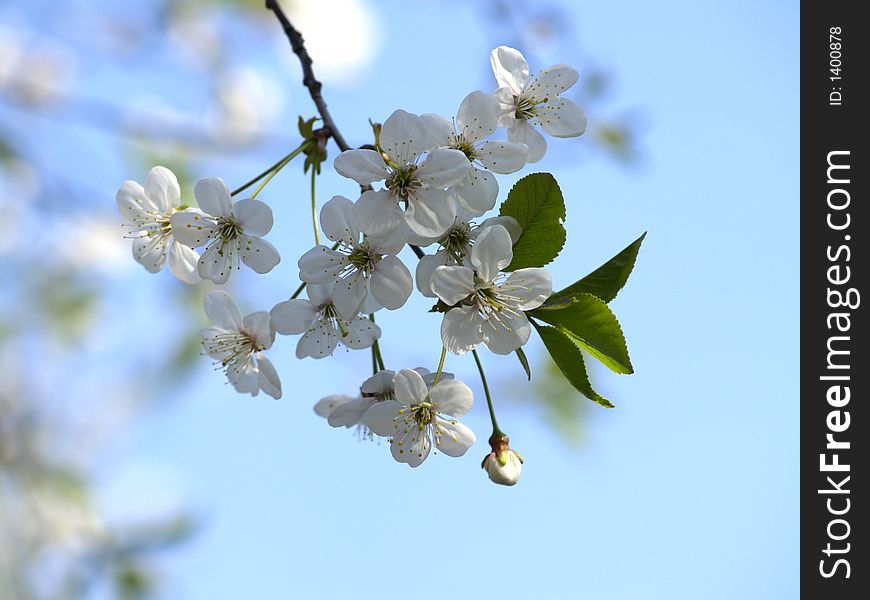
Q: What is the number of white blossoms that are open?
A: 12